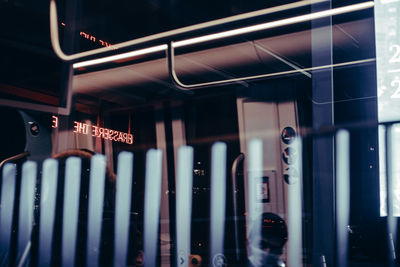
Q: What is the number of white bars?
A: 12